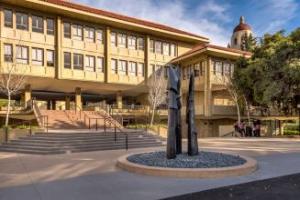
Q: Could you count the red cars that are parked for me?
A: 0